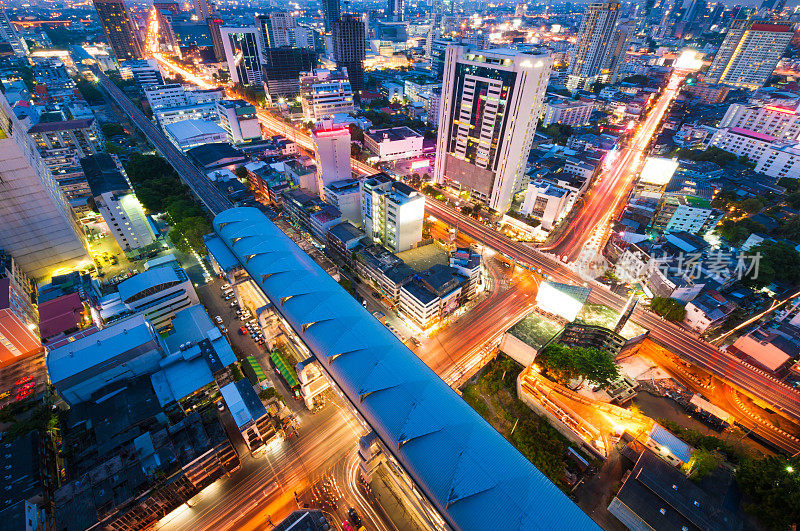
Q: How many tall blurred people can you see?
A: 0